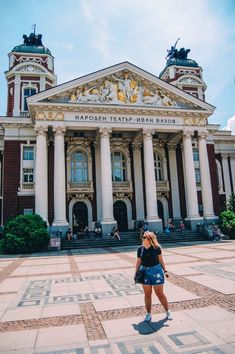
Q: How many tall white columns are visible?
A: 6